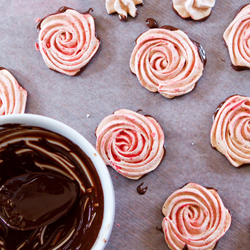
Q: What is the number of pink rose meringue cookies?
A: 7